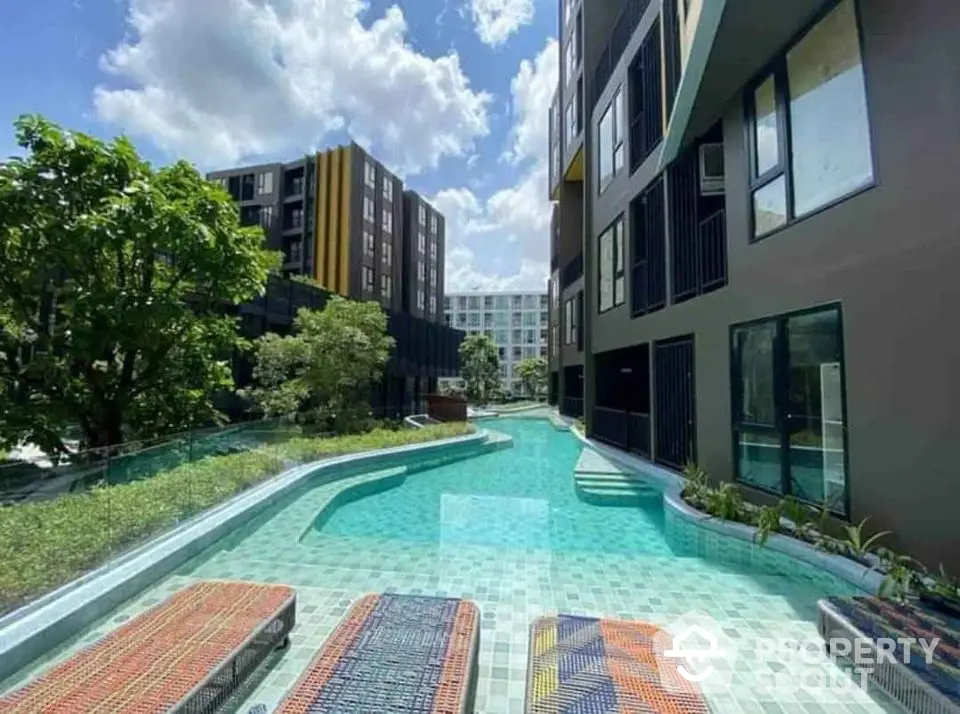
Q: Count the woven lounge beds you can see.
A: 4